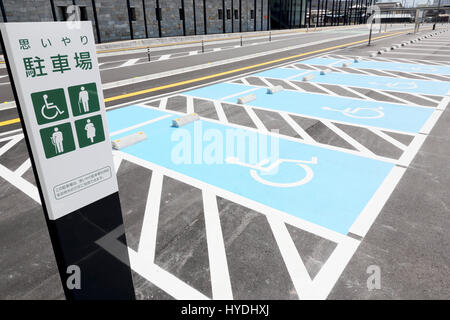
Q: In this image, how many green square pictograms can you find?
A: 4